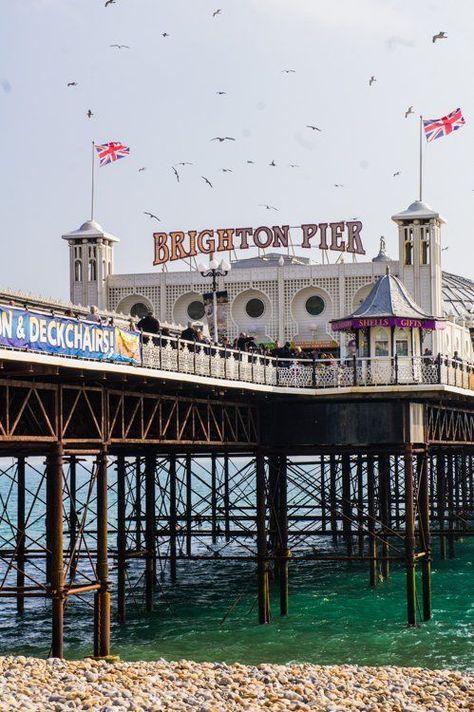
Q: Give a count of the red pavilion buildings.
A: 0